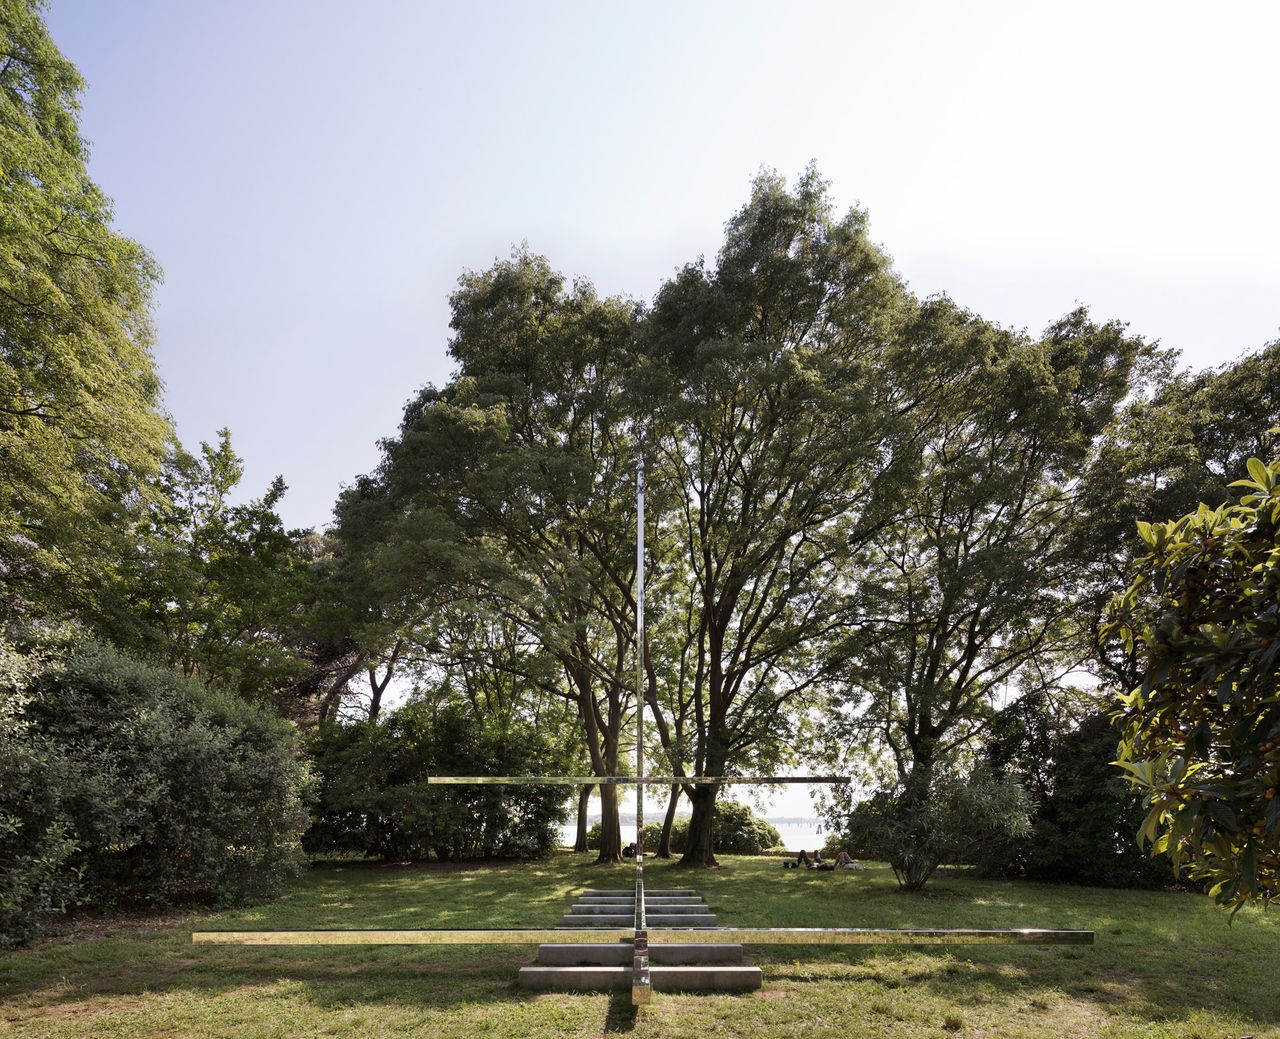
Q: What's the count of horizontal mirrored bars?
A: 2